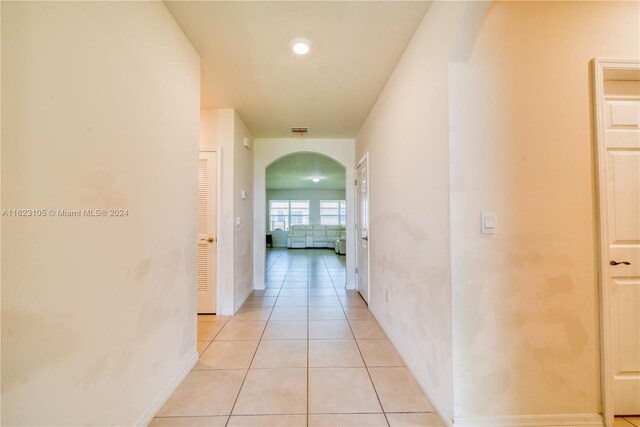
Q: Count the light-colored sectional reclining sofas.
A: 1